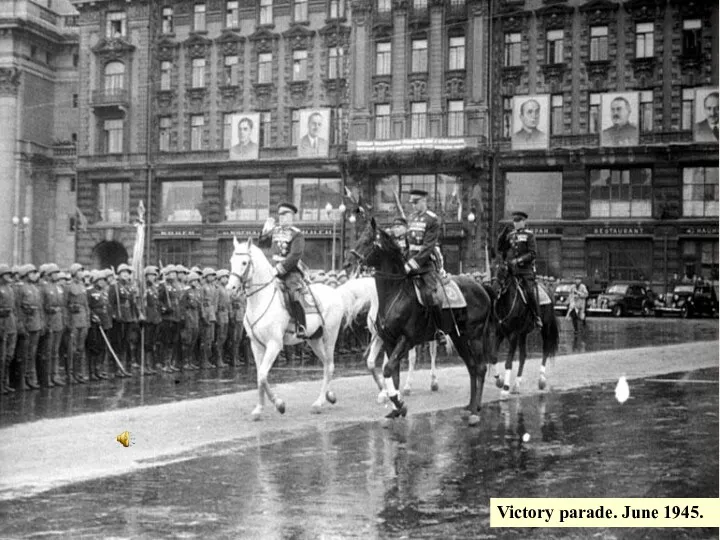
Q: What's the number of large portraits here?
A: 5